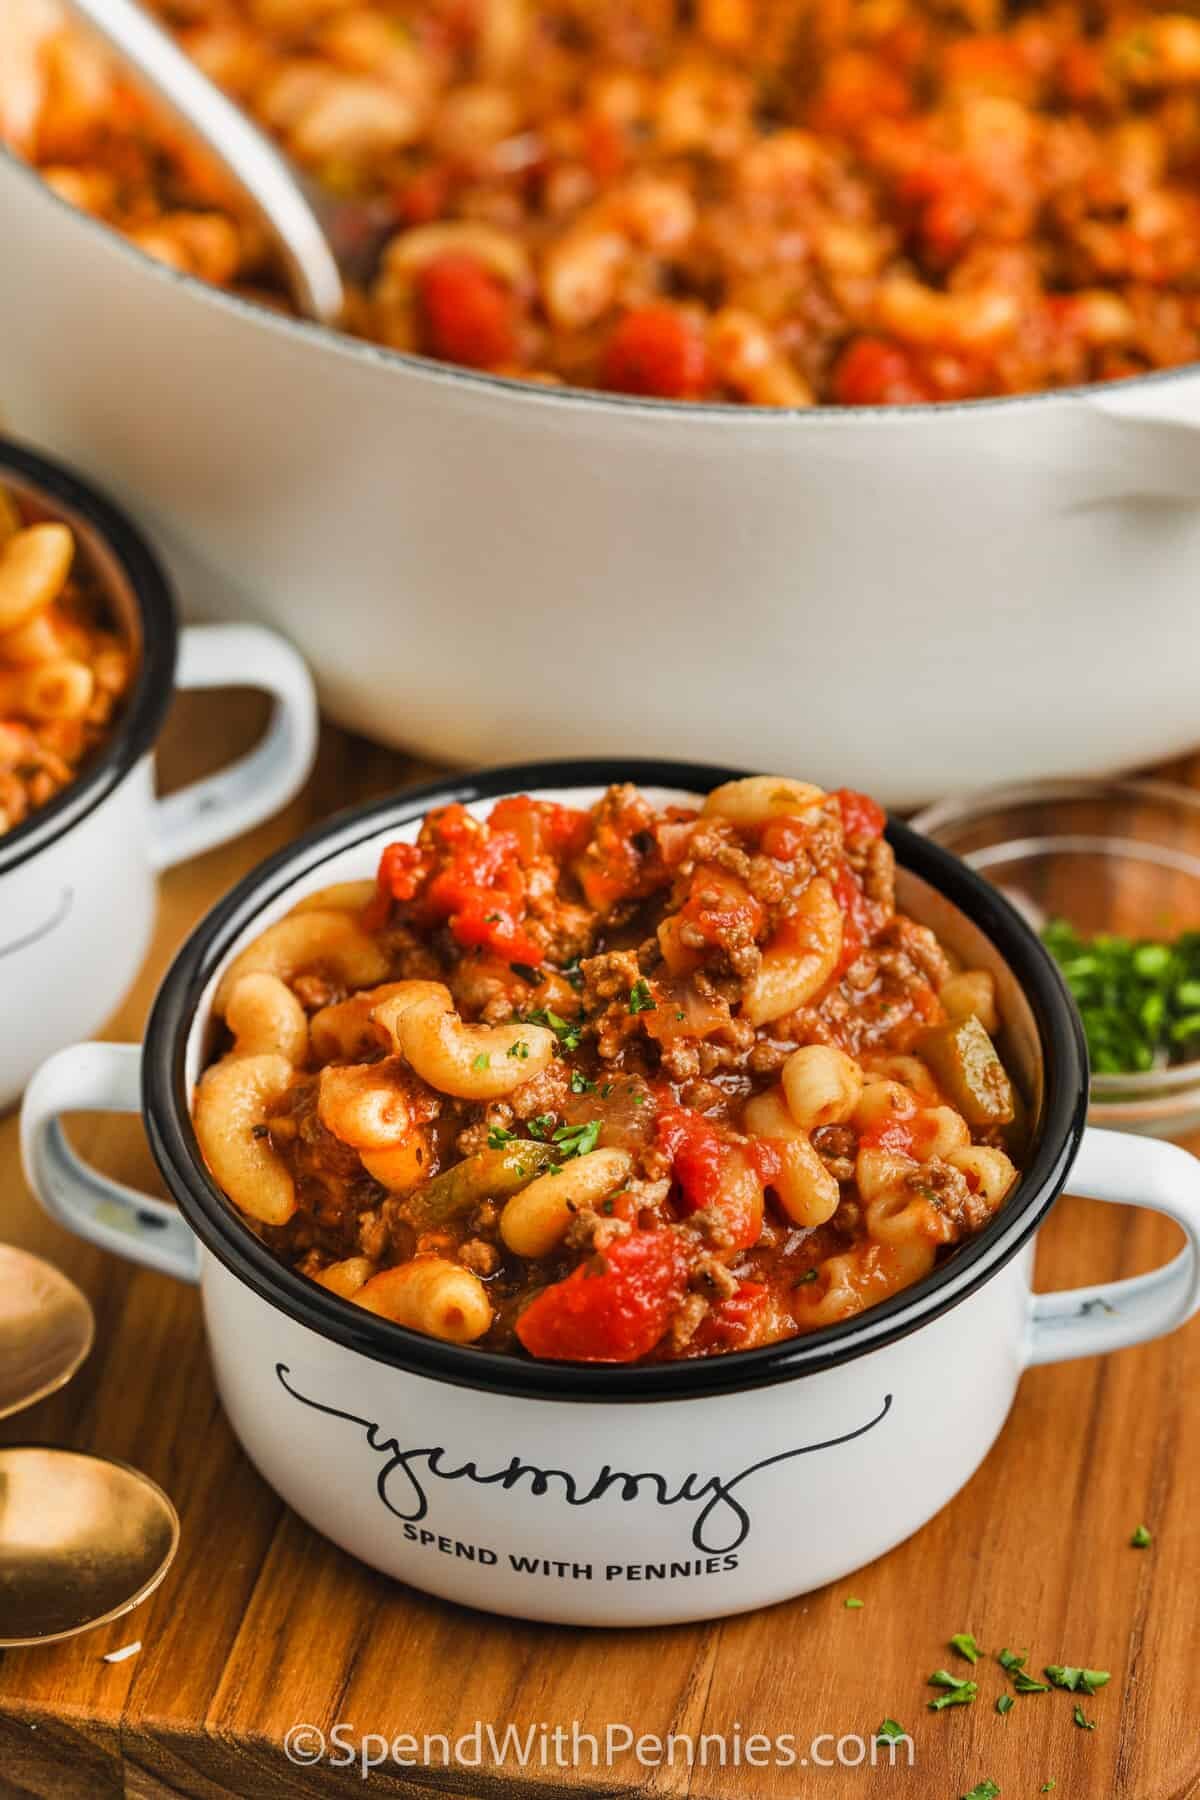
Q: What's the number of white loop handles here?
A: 3